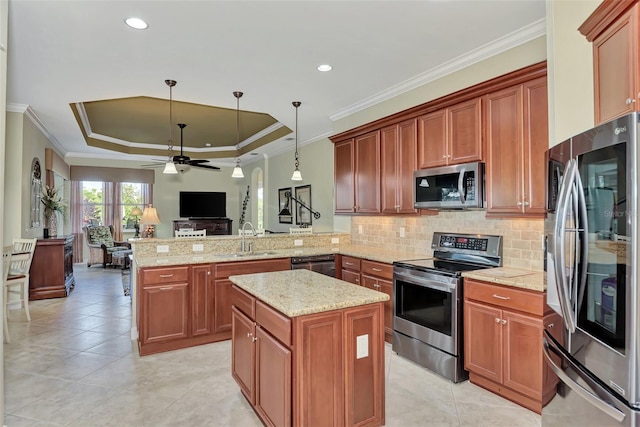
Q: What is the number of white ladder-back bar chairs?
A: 5